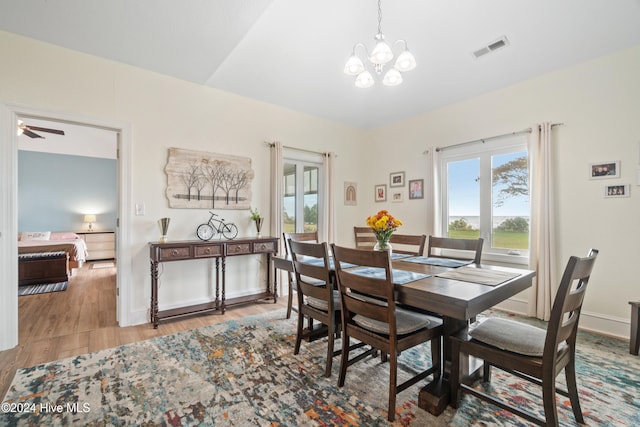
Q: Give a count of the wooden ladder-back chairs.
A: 7